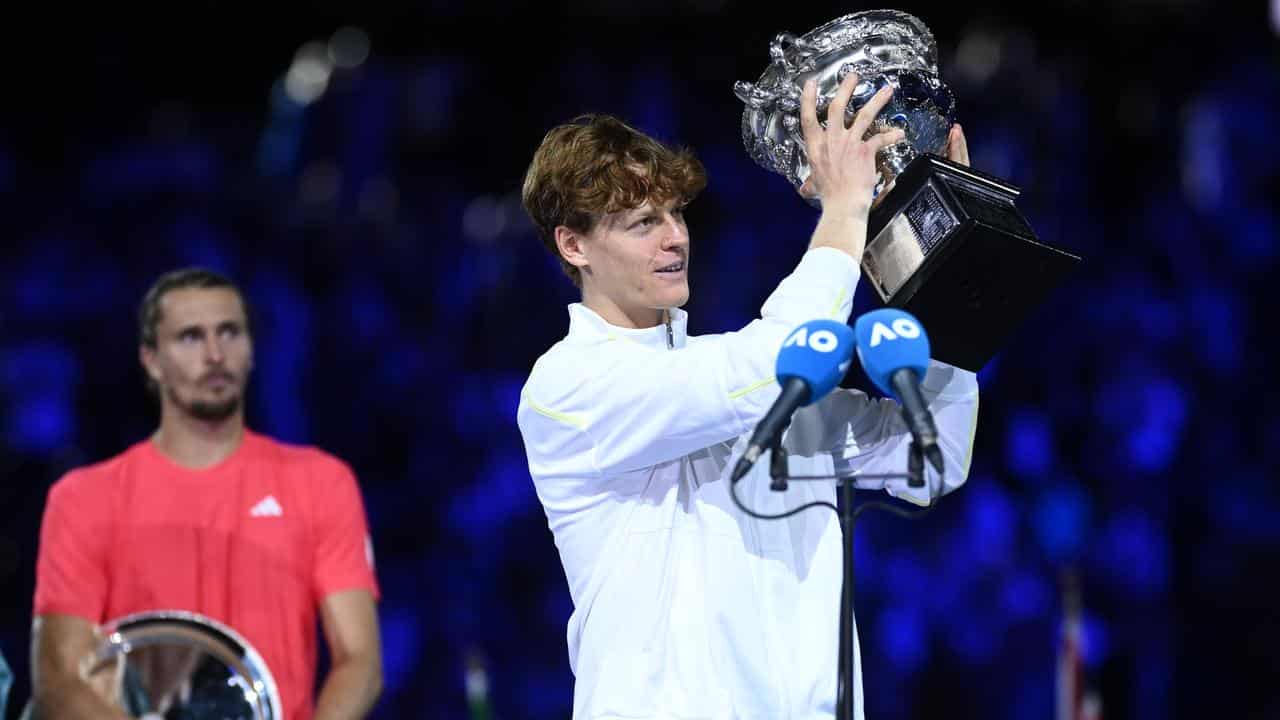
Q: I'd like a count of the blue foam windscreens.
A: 2